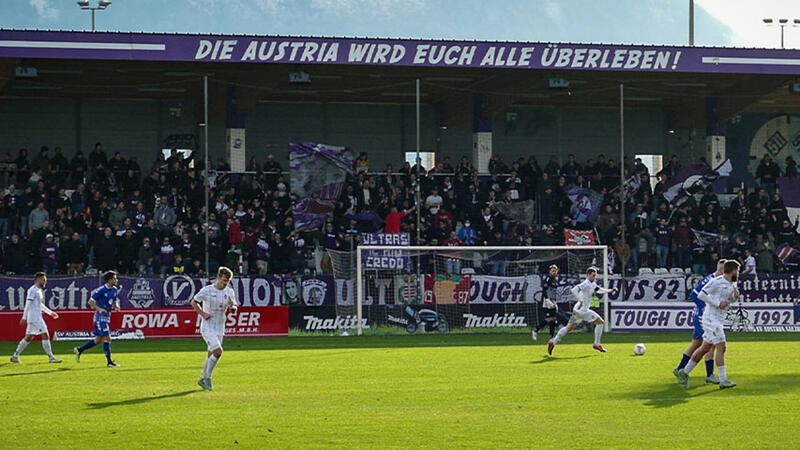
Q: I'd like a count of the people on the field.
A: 7